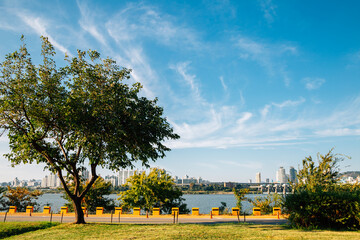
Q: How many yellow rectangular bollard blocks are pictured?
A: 15